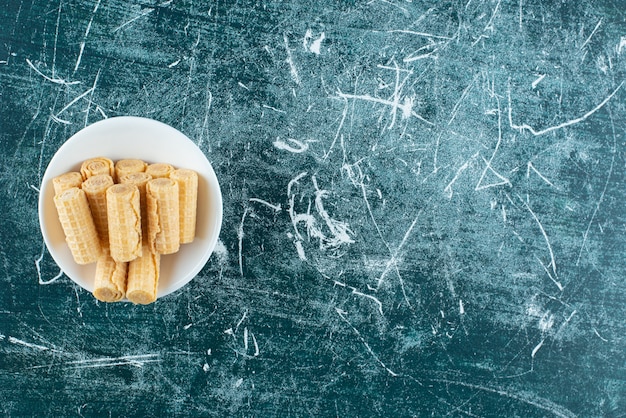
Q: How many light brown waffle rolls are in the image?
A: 12